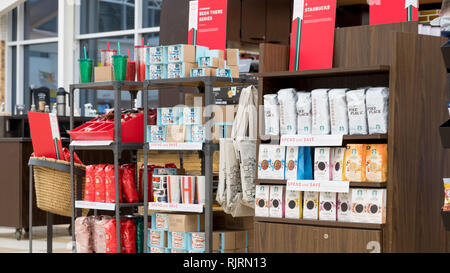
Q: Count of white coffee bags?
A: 7